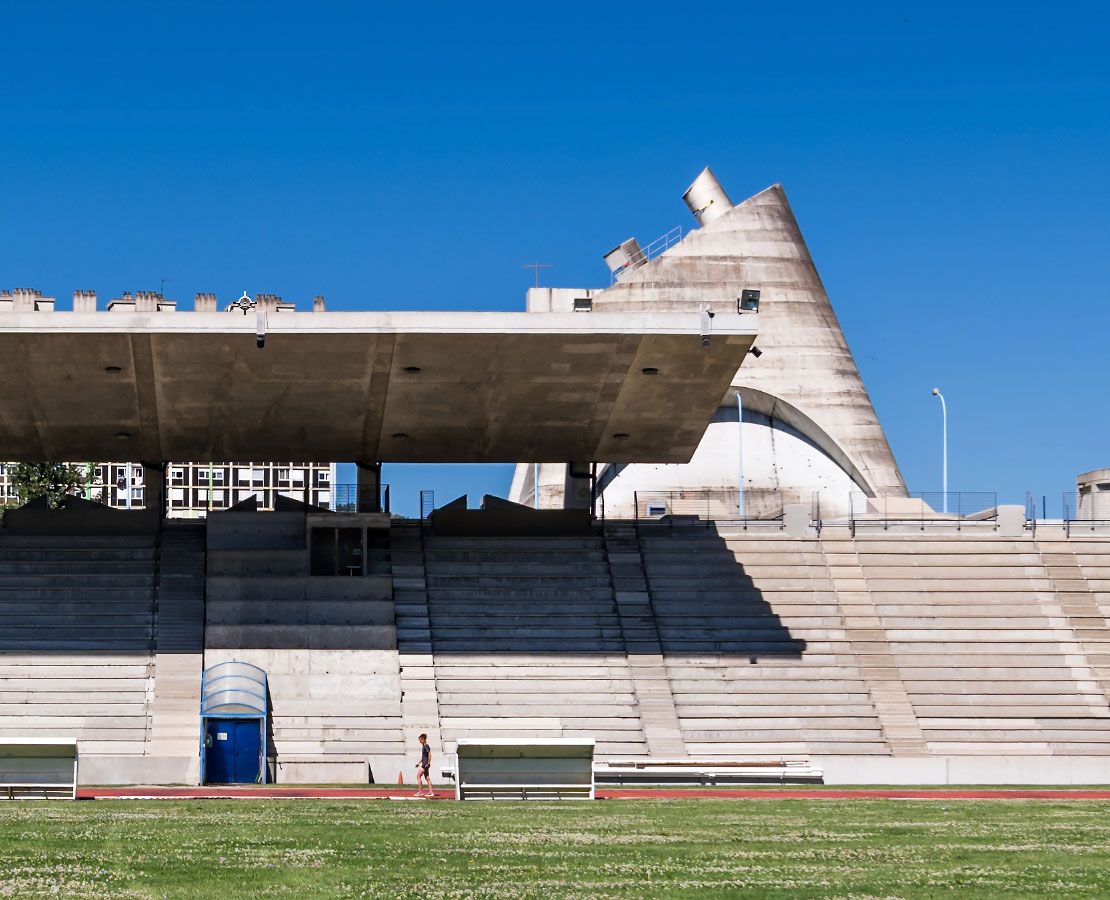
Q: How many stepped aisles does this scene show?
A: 5